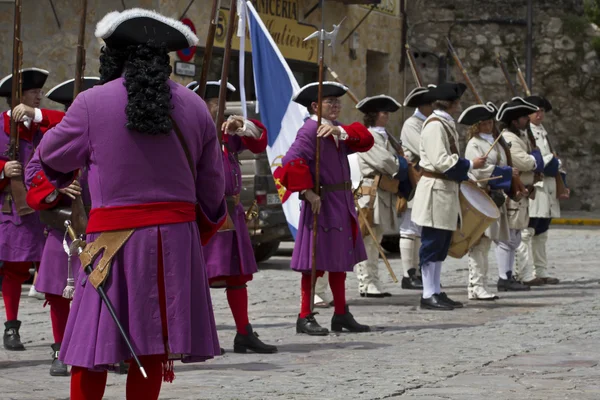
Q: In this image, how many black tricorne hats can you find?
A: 11